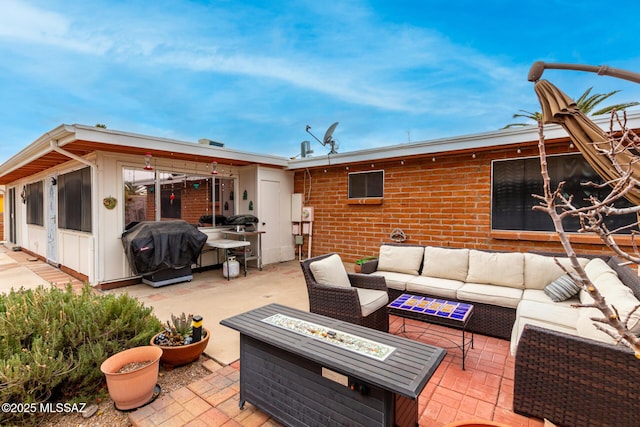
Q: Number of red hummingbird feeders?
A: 2